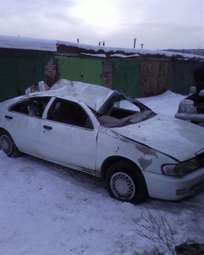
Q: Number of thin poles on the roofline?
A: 5